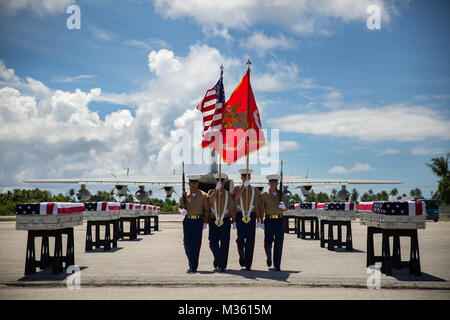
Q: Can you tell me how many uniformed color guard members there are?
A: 4